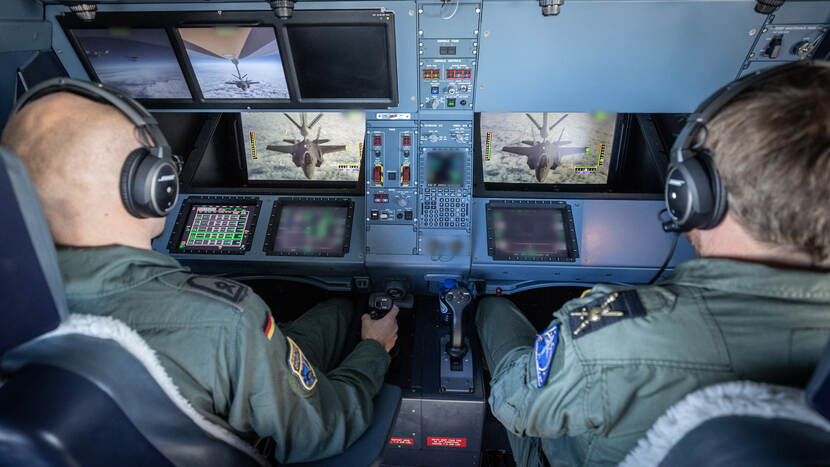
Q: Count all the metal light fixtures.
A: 4